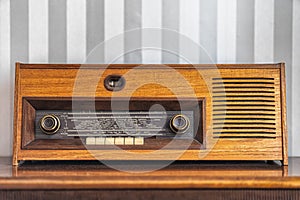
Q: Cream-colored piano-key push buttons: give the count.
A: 6